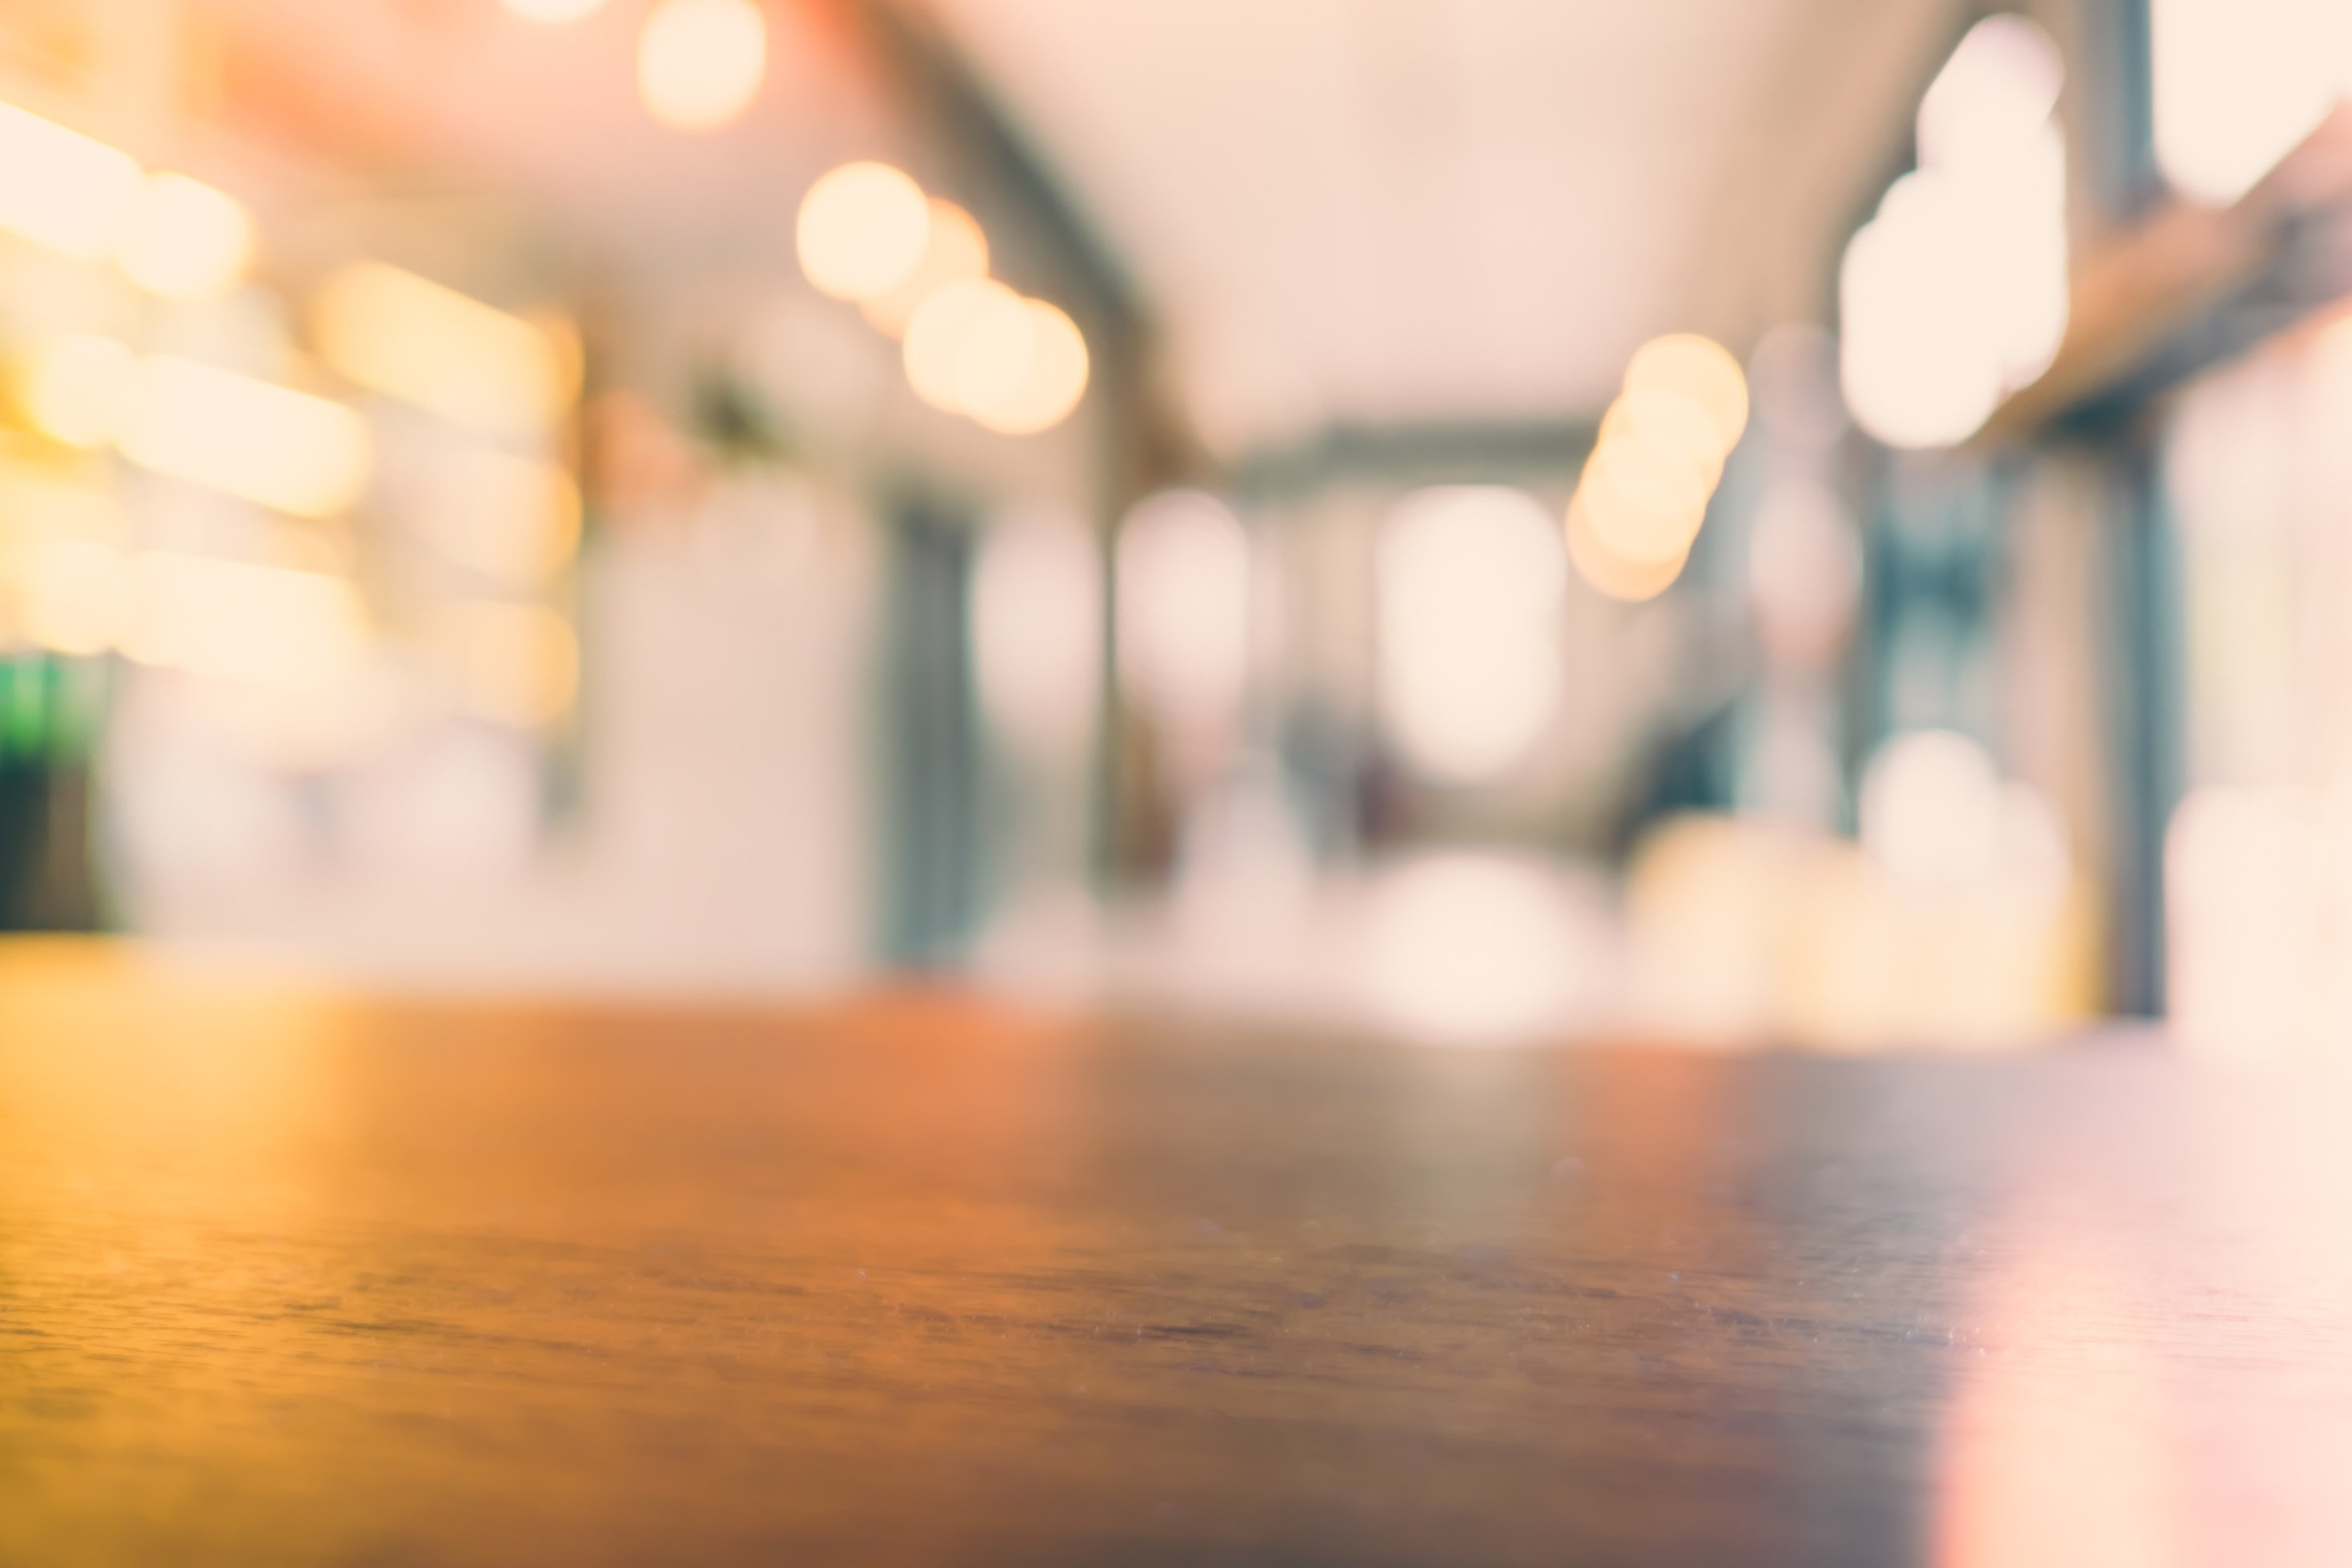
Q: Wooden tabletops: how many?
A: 1